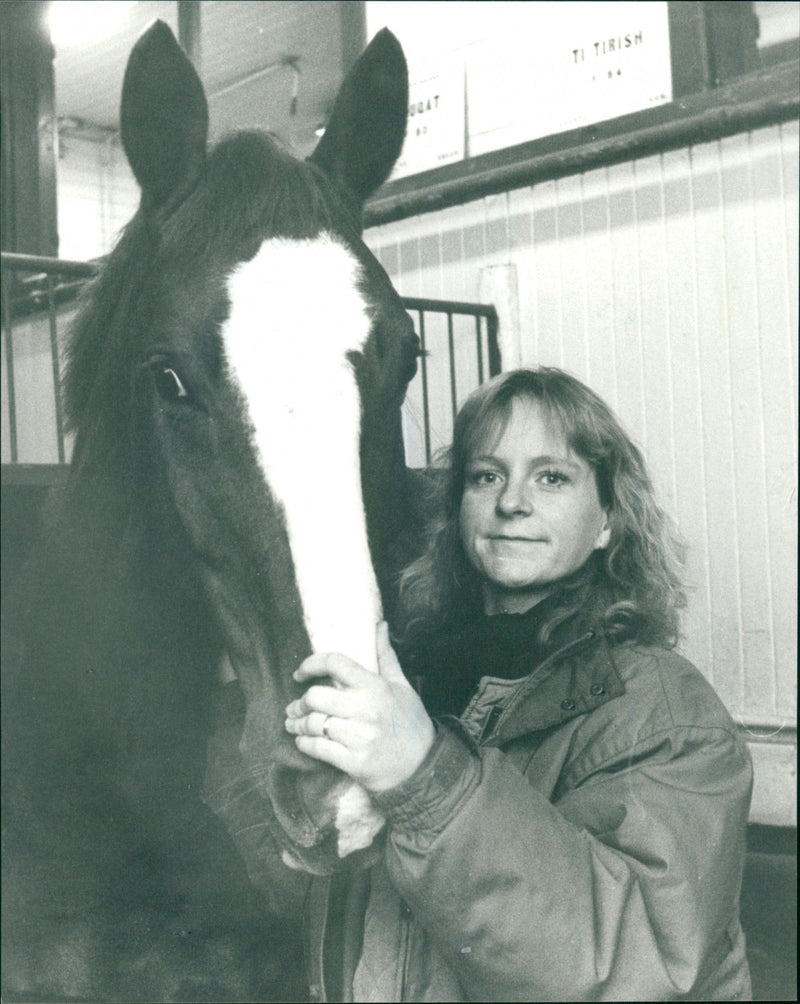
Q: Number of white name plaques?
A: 2